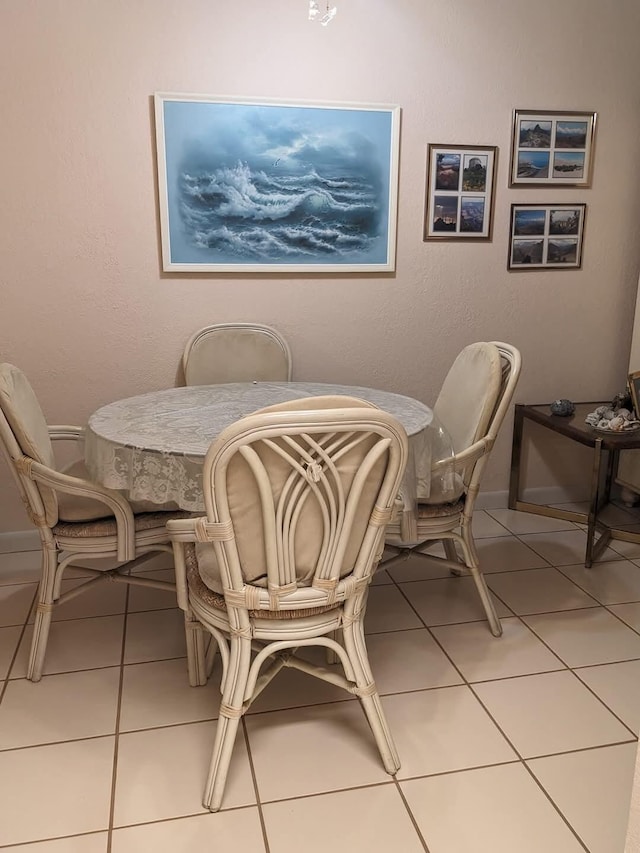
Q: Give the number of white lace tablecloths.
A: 1